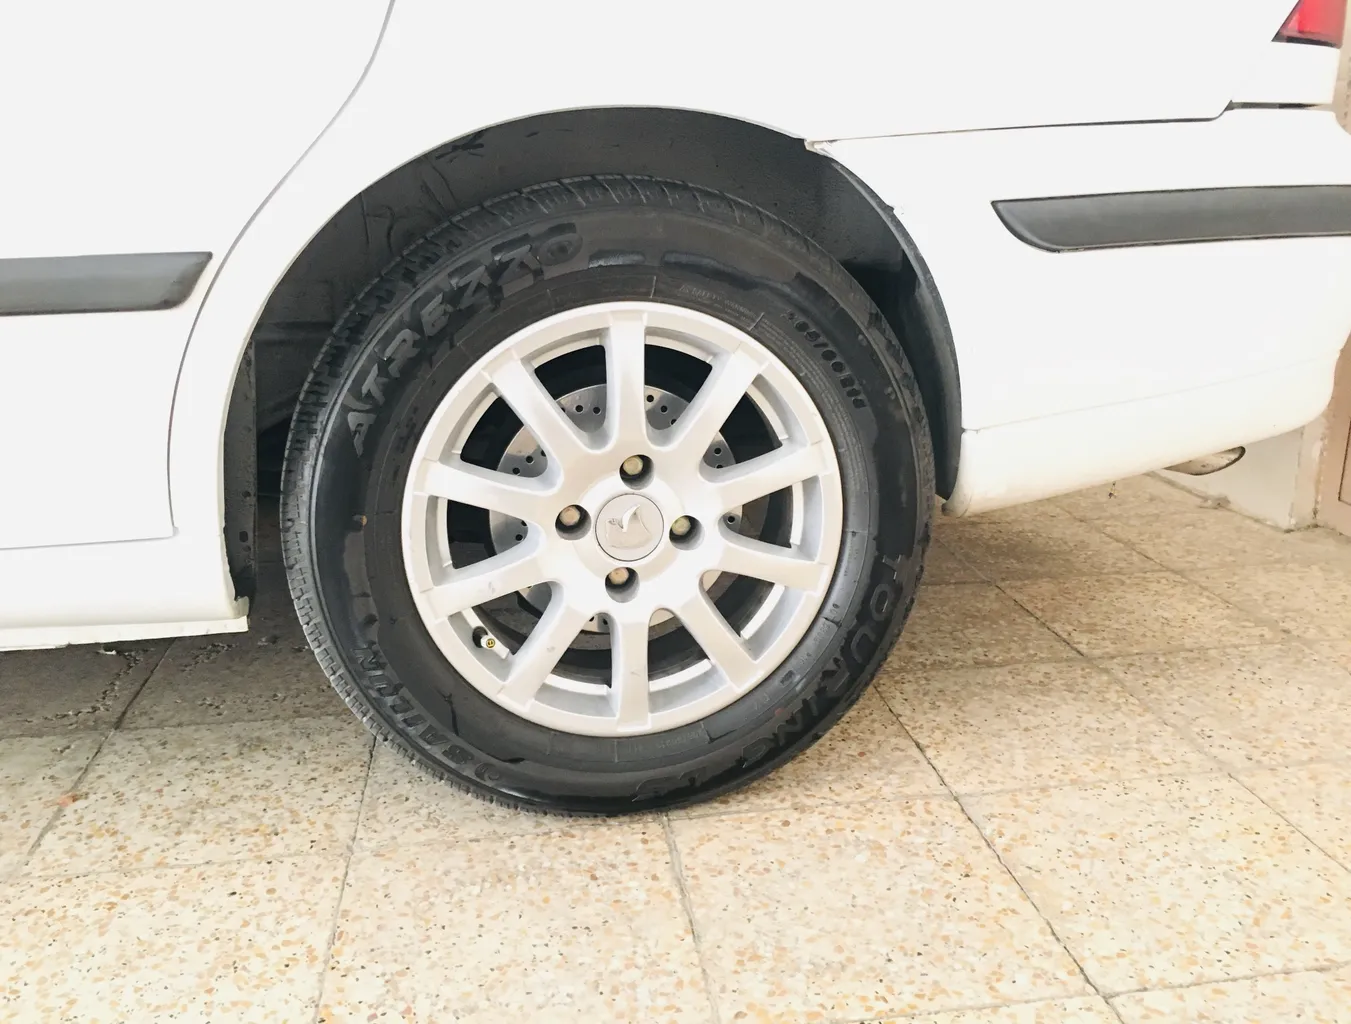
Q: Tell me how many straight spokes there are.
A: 10